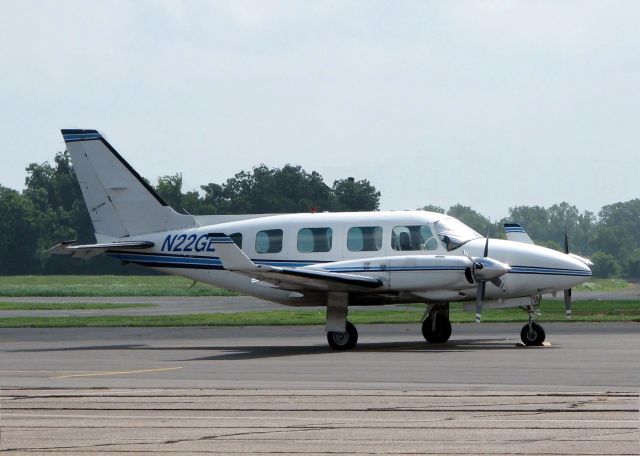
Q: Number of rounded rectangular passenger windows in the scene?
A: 4